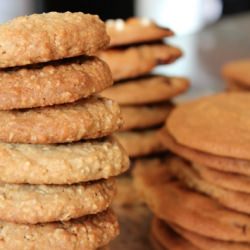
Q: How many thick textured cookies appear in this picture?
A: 6